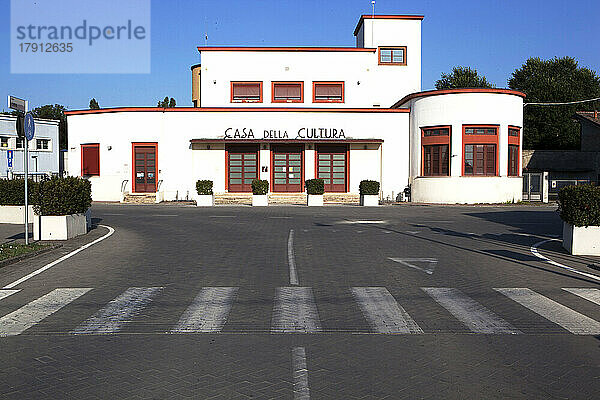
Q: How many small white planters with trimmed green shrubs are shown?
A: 4